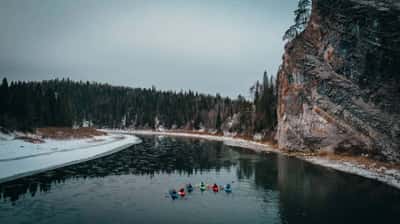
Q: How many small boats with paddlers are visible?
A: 6